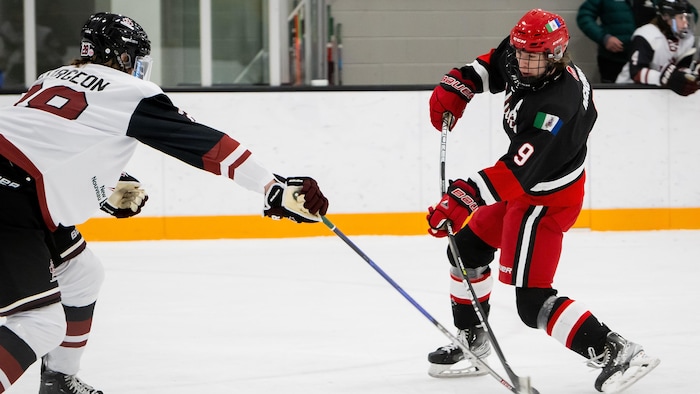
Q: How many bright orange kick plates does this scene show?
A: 1